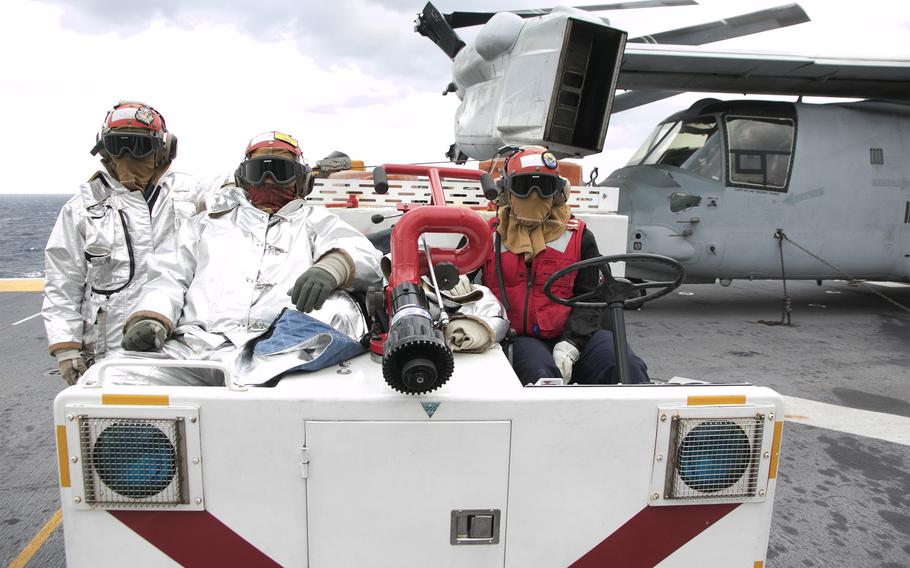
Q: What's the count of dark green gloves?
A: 2